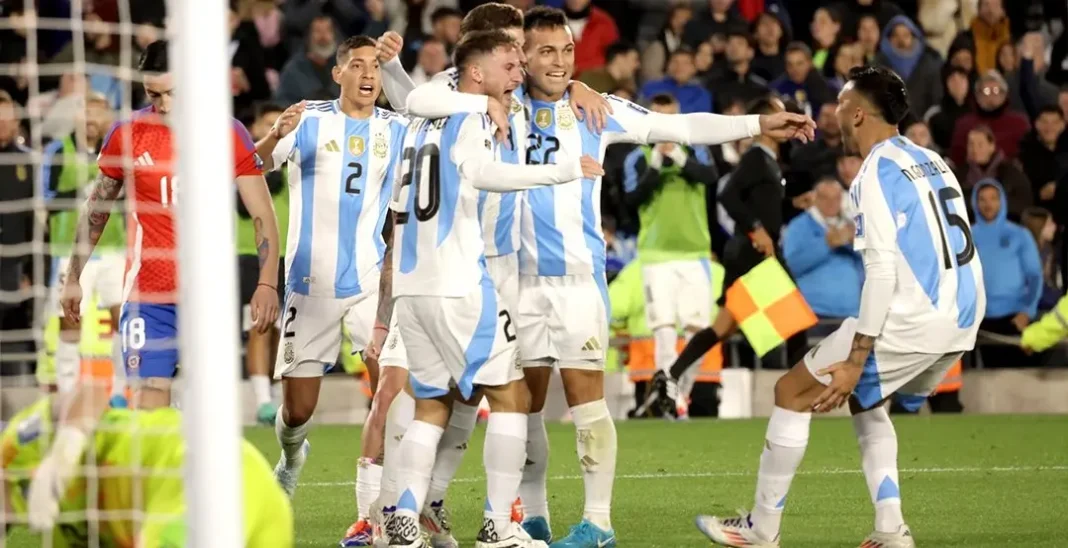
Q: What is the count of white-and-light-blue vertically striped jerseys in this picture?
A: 5